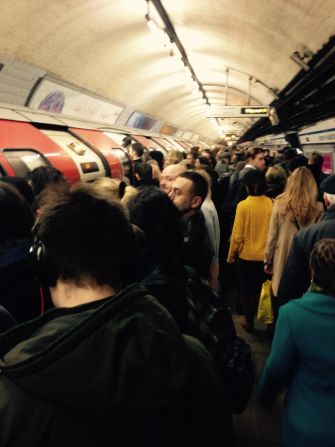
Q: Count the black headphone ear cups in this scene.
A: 1